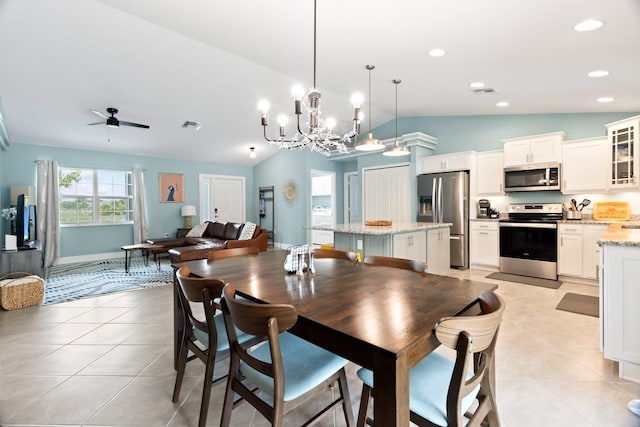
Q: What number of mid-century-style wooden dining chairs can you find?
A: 6